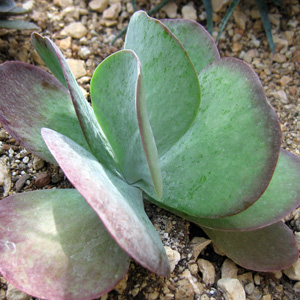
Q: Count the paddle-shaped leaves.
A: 10